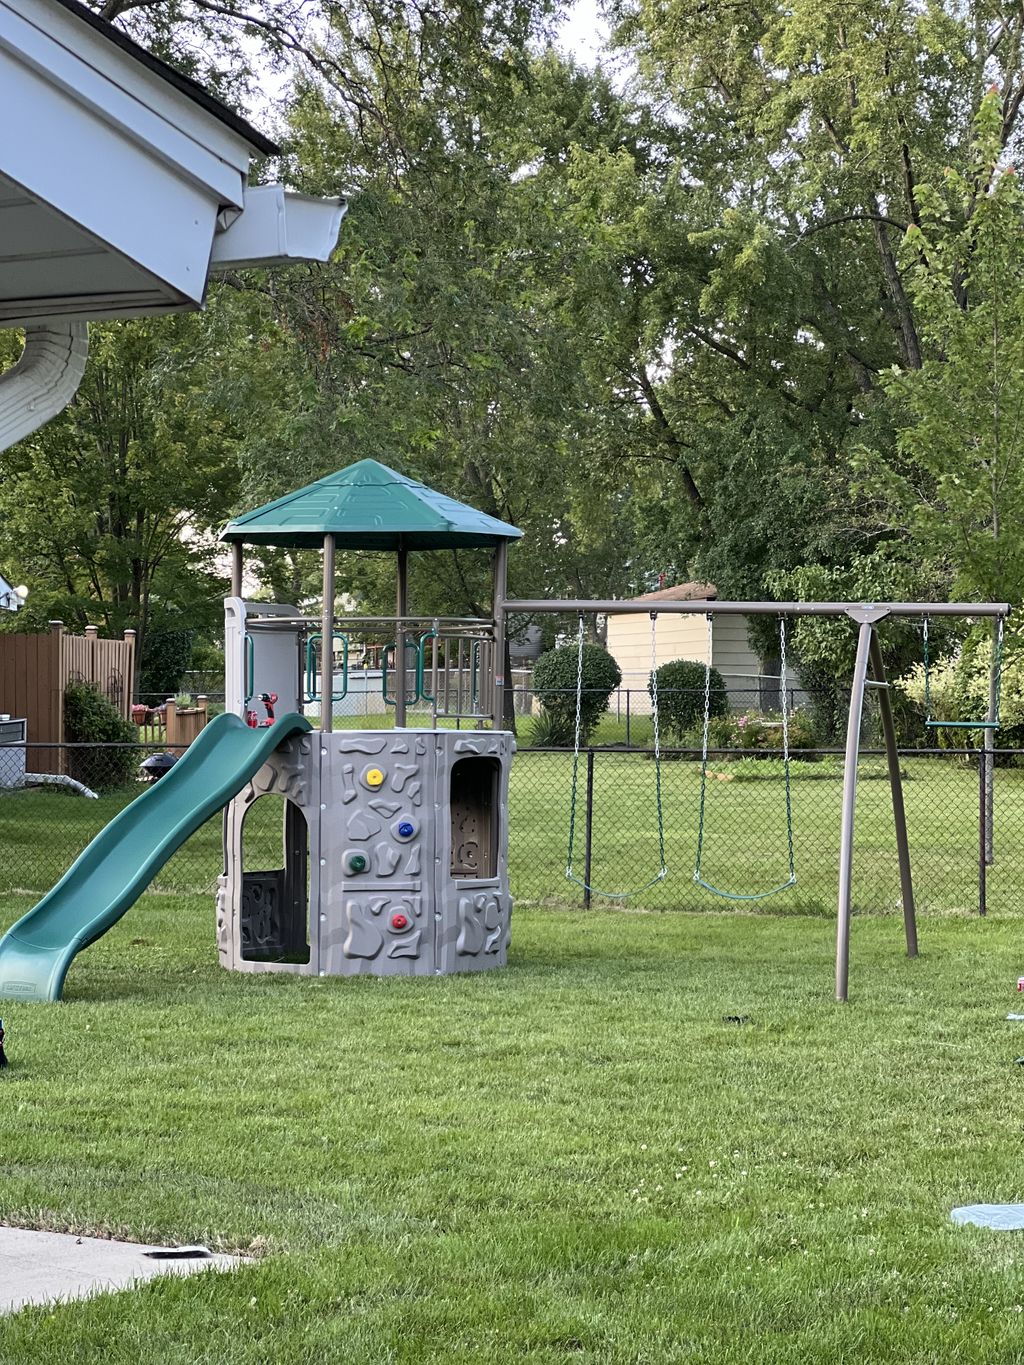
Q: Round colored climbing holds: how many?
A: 4